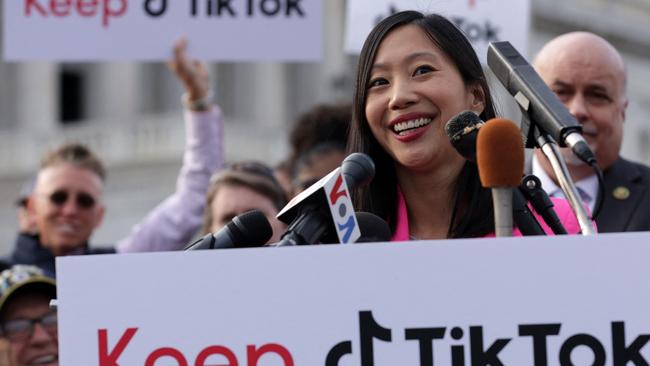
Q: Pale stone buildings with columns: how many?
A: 1